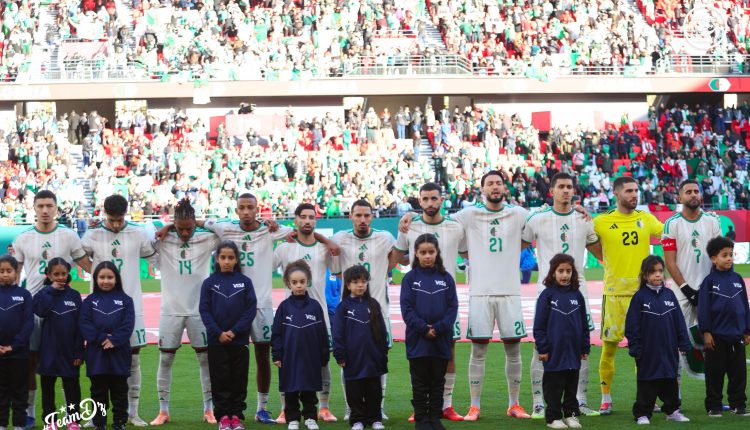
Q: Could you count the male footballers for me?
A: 11